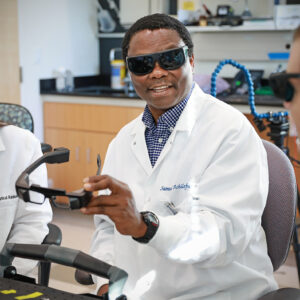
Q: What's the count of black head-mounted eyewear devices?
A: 3